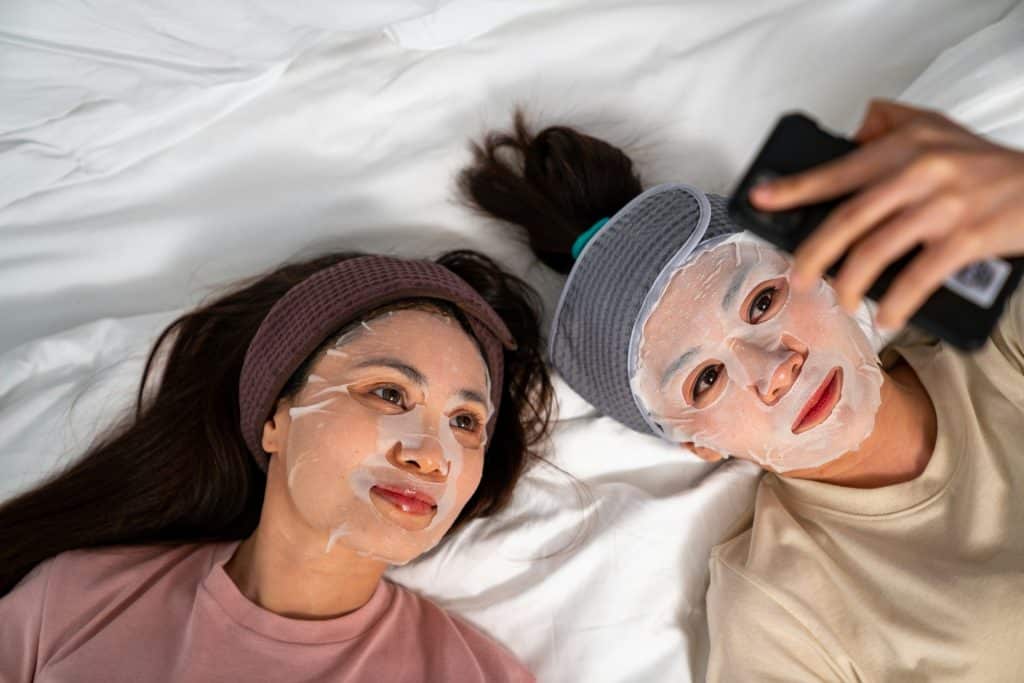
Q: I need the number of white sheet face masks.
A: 2